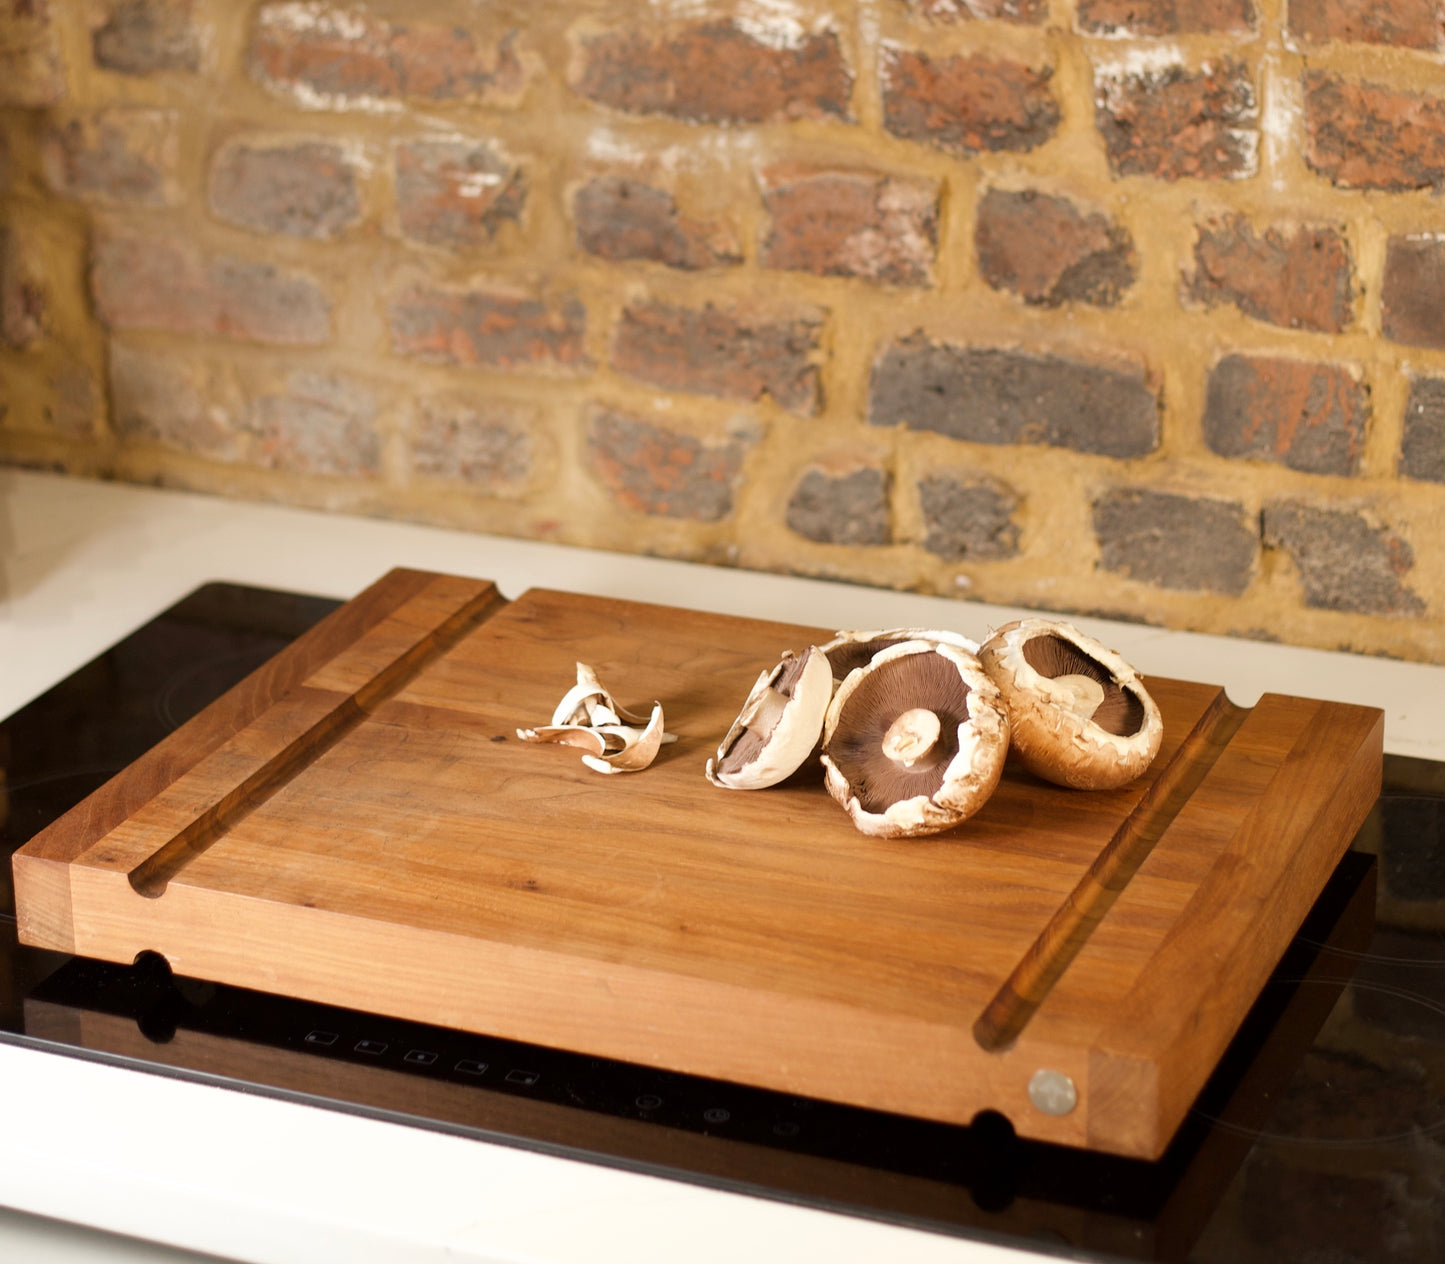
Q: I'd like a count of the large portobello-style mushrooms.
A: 4